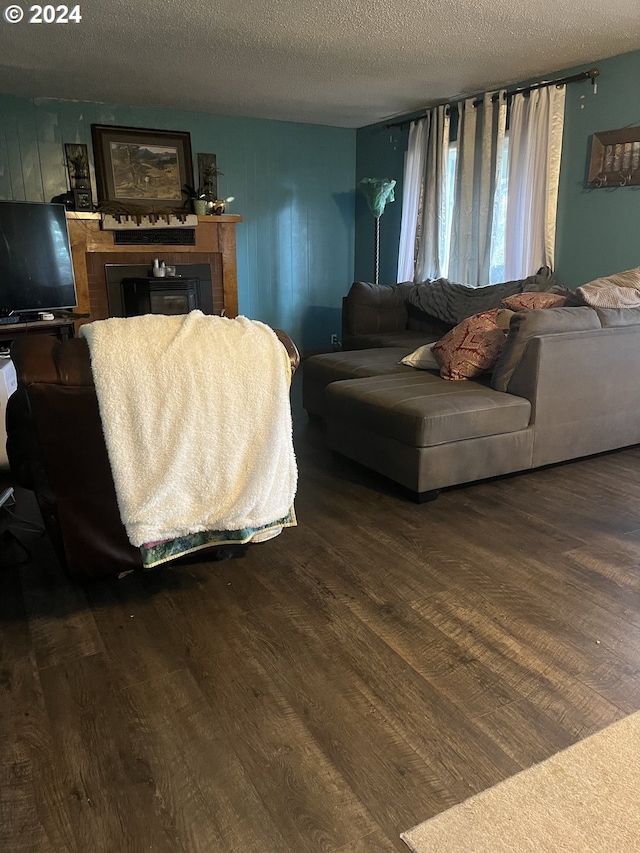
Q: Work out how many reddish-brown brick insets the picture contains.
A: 1